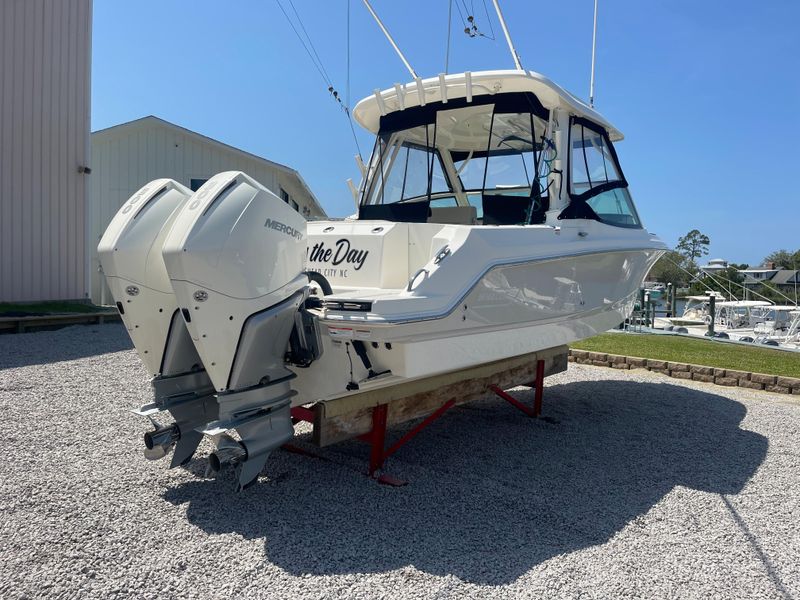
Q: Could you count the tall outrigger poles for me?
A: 2